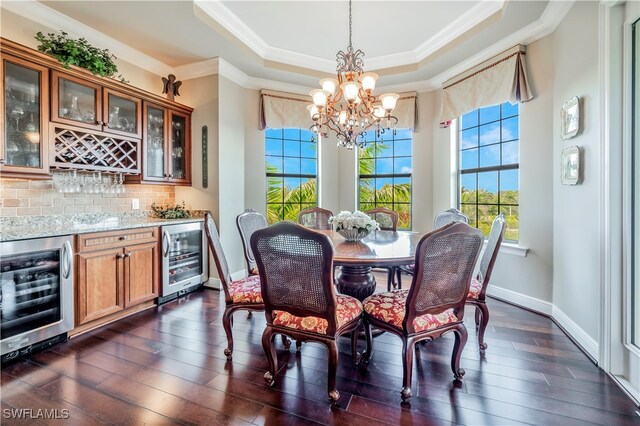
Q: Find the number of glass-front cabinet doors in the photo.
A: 5